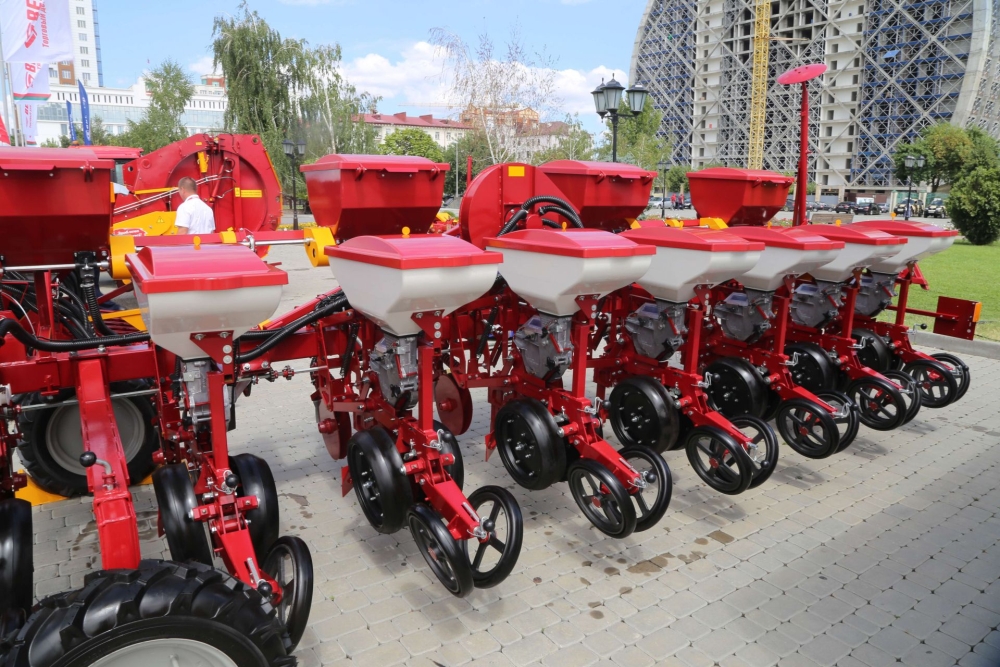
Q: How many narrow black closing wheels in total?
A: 13